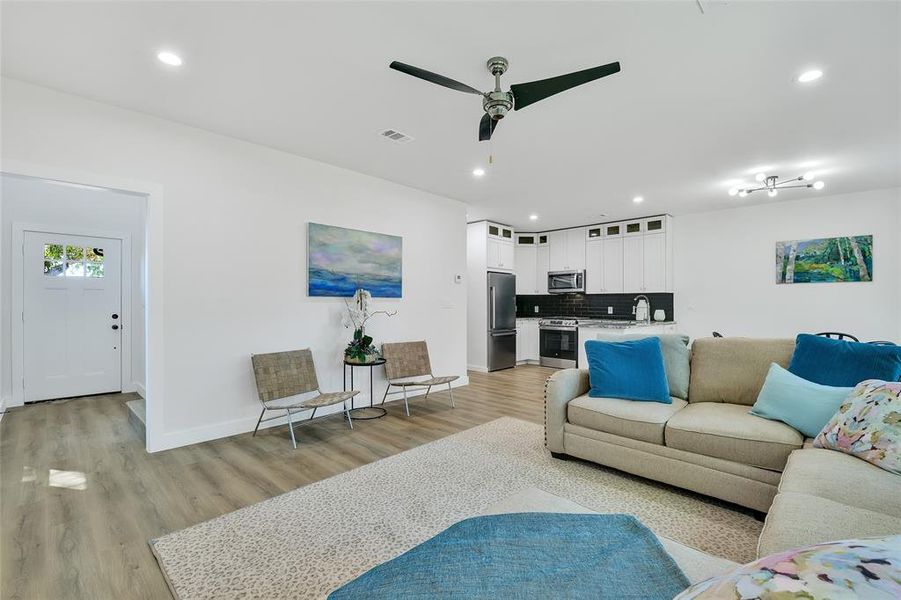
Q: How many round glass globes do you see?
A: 6